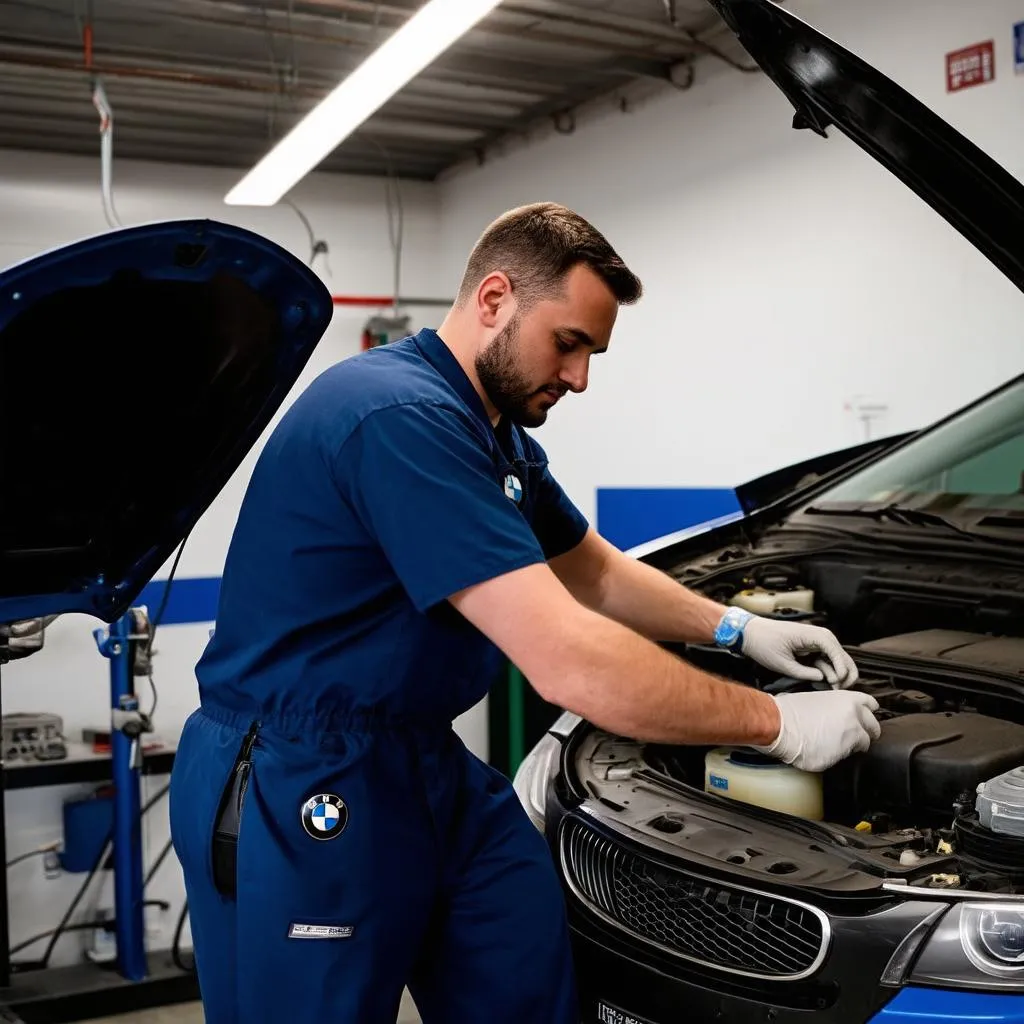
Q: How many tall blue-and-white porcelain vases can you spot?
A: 0